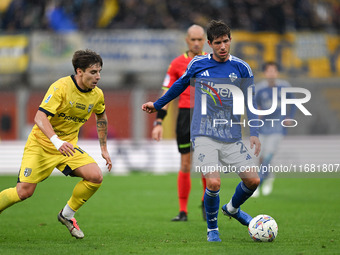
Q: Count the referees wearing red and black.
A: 1